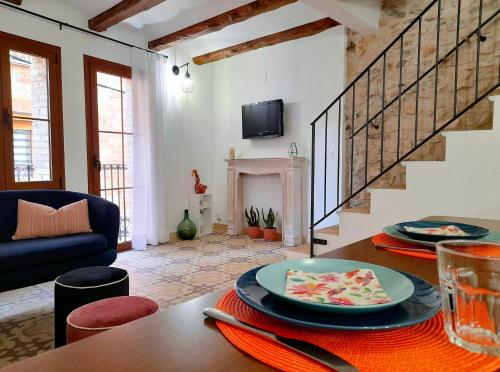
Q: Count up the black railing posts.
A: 11